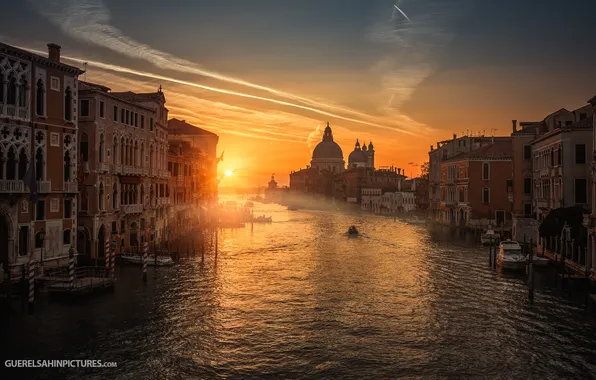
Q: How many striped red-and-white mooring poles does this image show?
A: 5